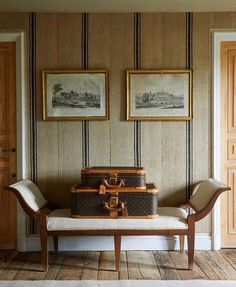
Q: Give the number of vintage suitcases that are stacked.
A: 2